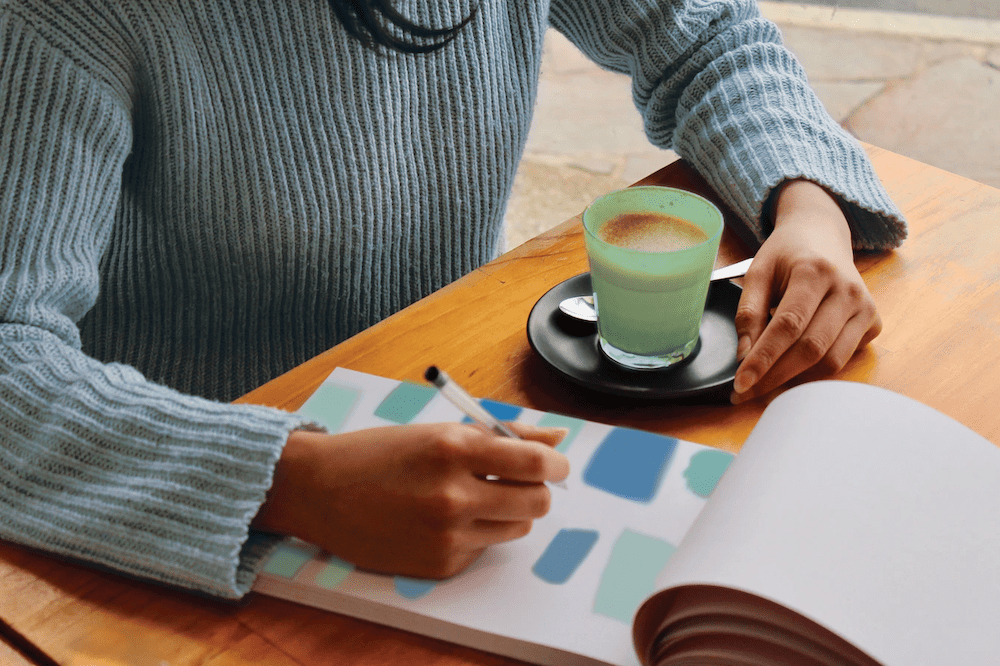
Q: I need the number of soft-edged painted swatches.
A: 11